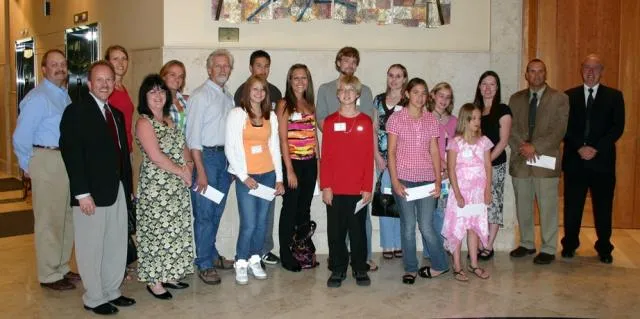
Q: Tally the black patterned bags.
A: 1